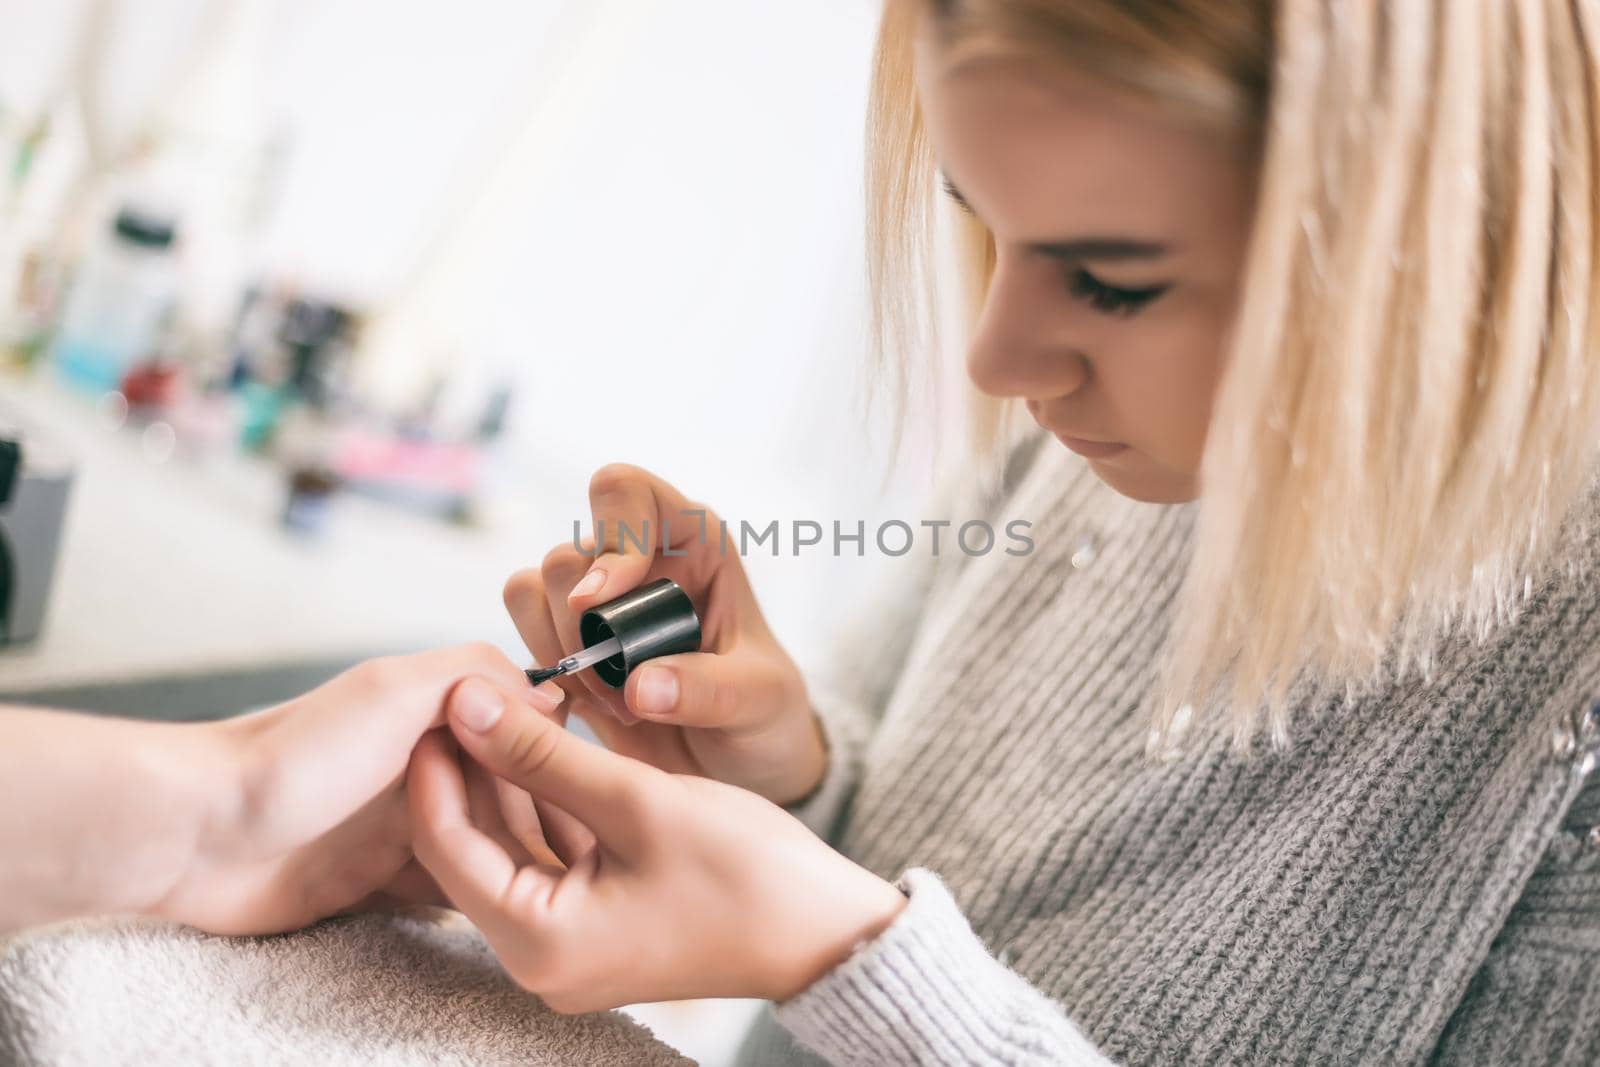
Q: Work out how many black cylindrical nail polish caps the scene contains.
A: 1